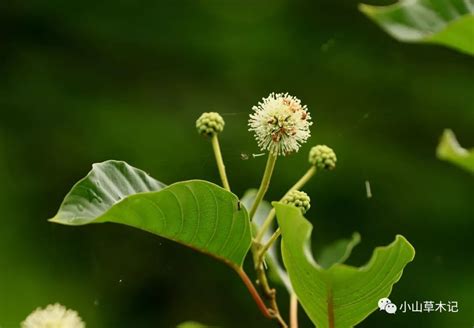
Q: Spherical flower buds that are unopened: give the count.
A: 3